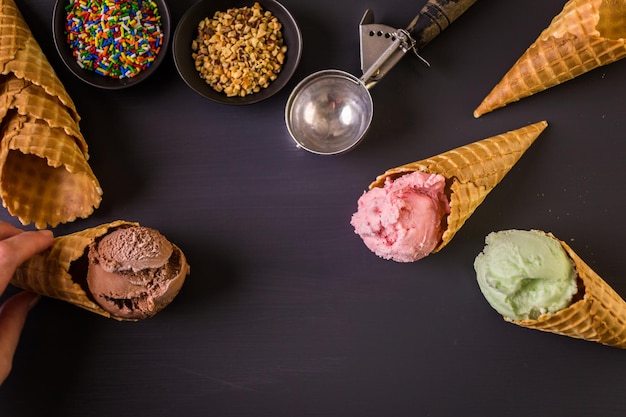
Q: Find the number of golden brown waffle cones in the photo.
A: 7